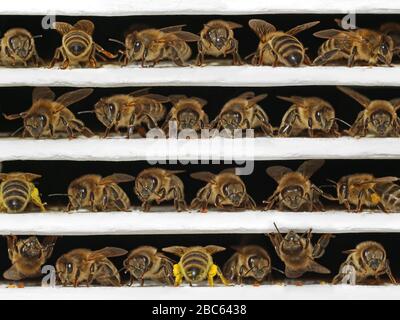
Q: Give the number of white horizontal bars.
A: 5